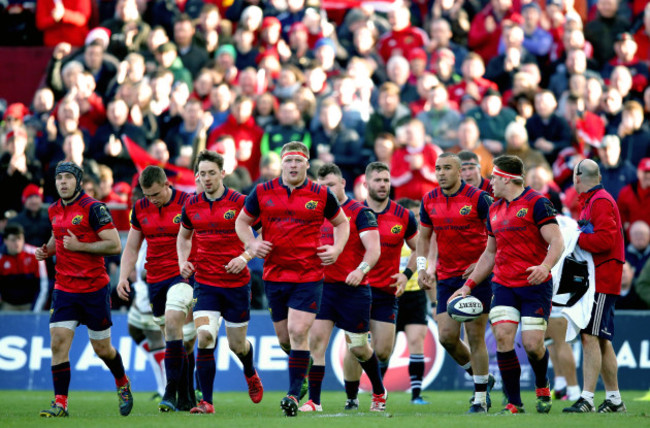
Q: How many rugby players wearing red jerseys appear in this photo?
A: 9